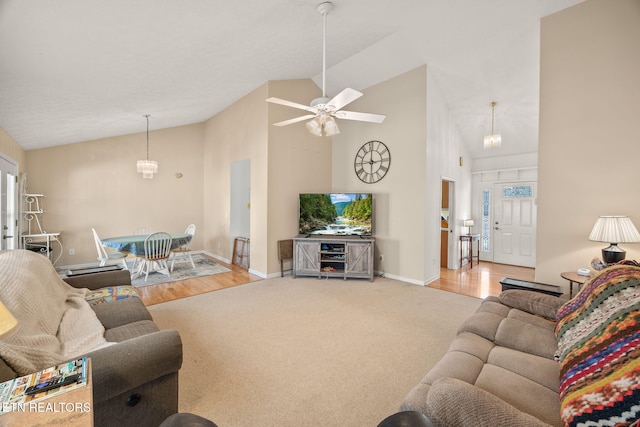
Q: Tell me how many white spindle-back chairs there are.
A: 4